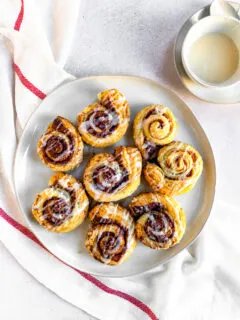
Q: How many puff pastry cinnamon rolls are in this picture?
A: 8